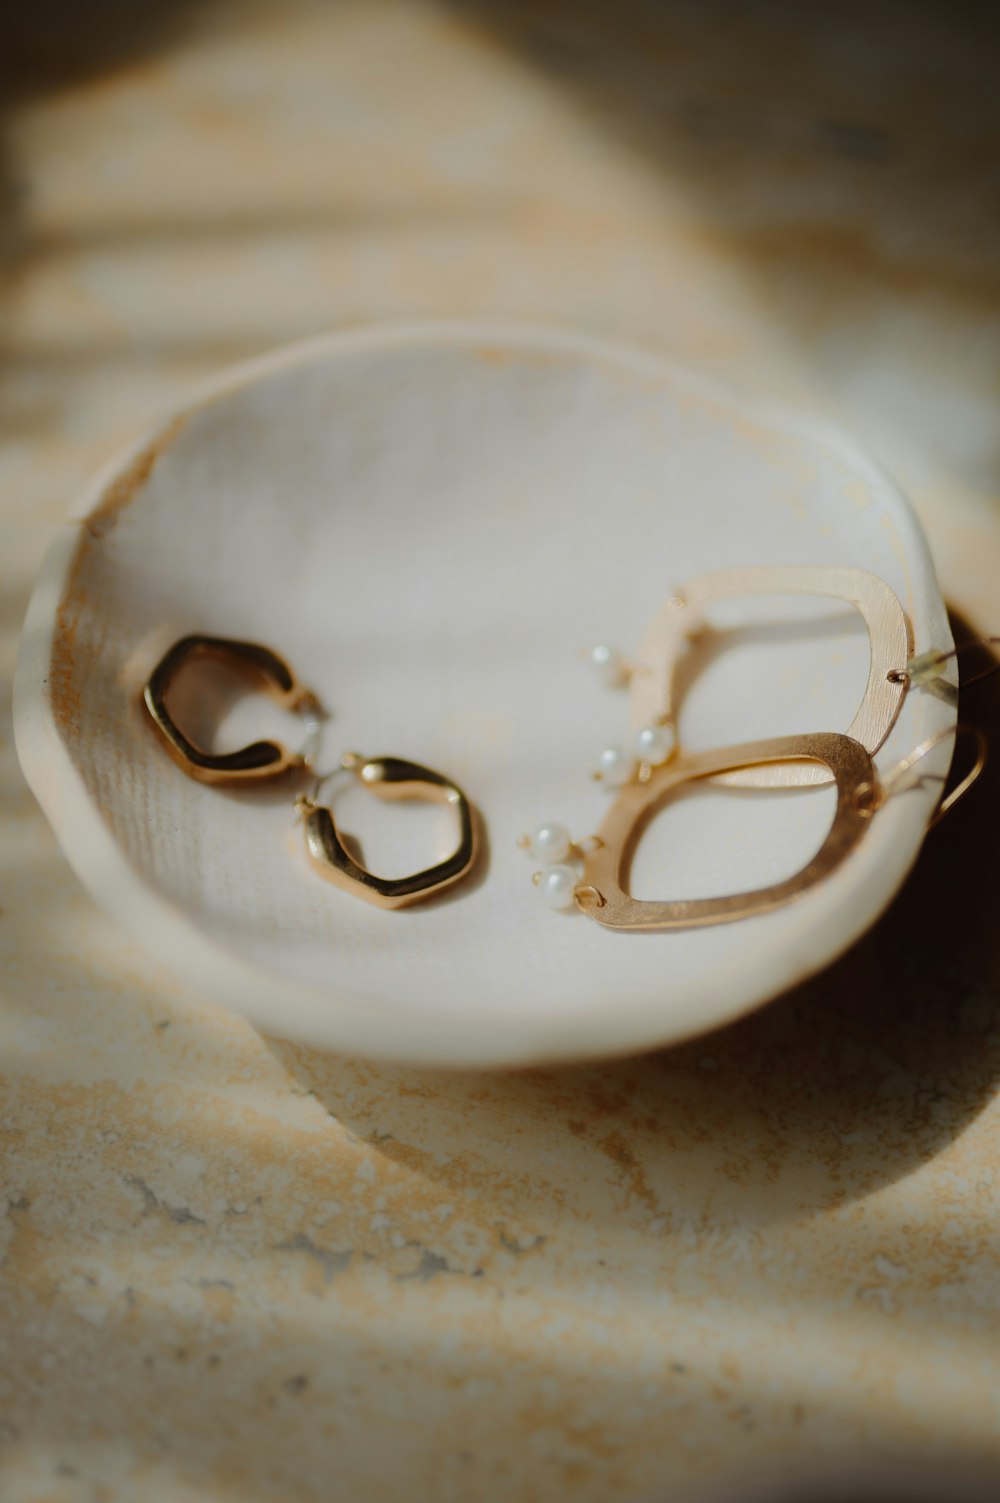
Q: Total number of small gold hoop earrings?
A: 2